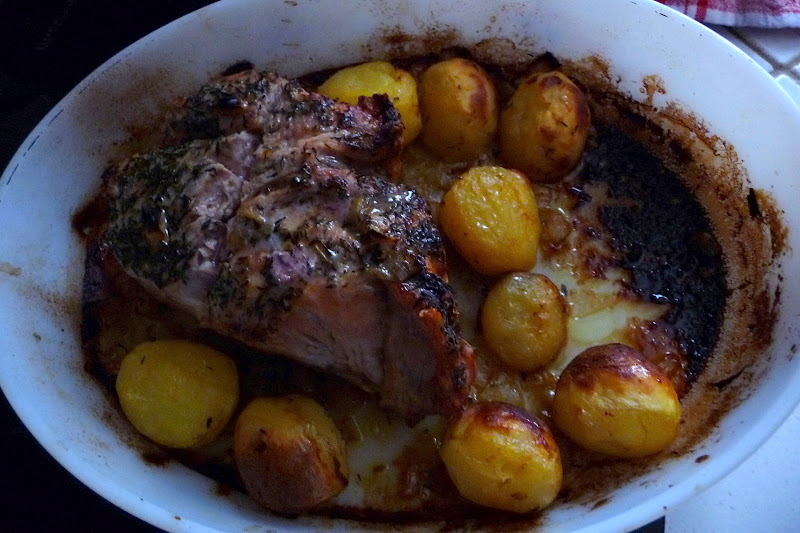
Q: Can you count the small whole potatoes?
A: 9